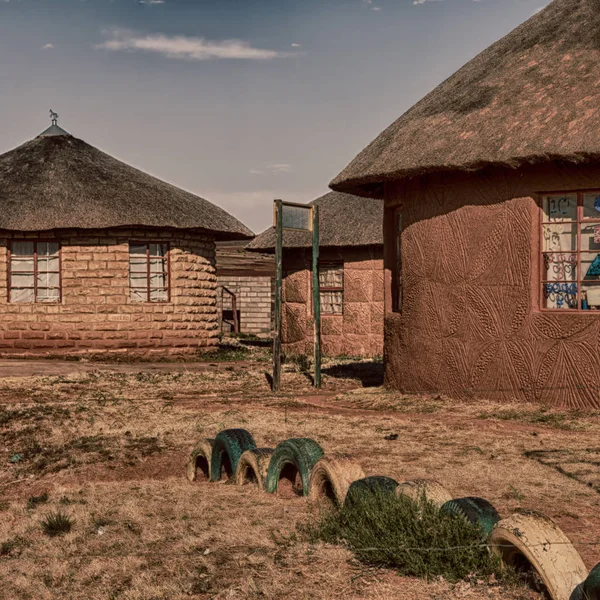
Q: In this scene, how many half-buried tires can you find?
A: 10